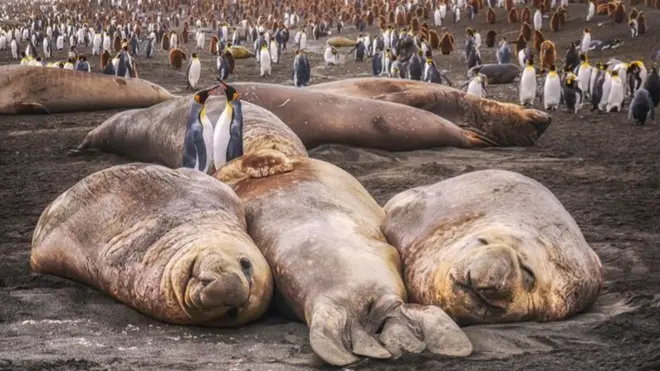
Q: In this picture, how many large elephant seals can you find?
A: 7